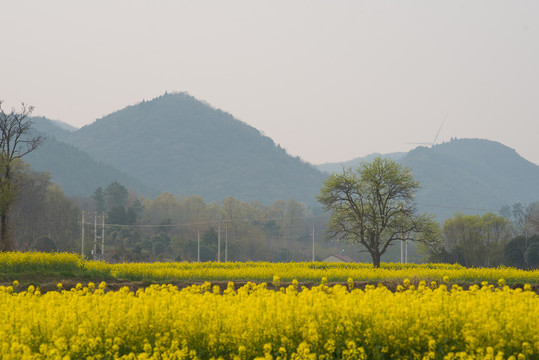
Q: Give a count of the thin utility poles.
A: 9